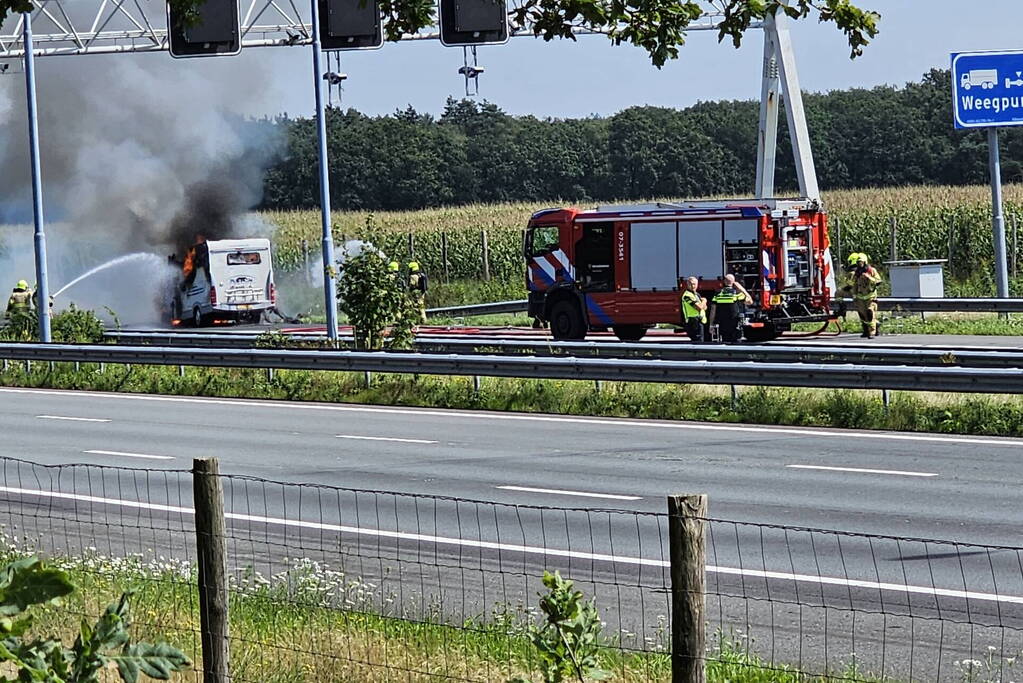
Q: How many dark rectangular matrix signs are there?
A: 3